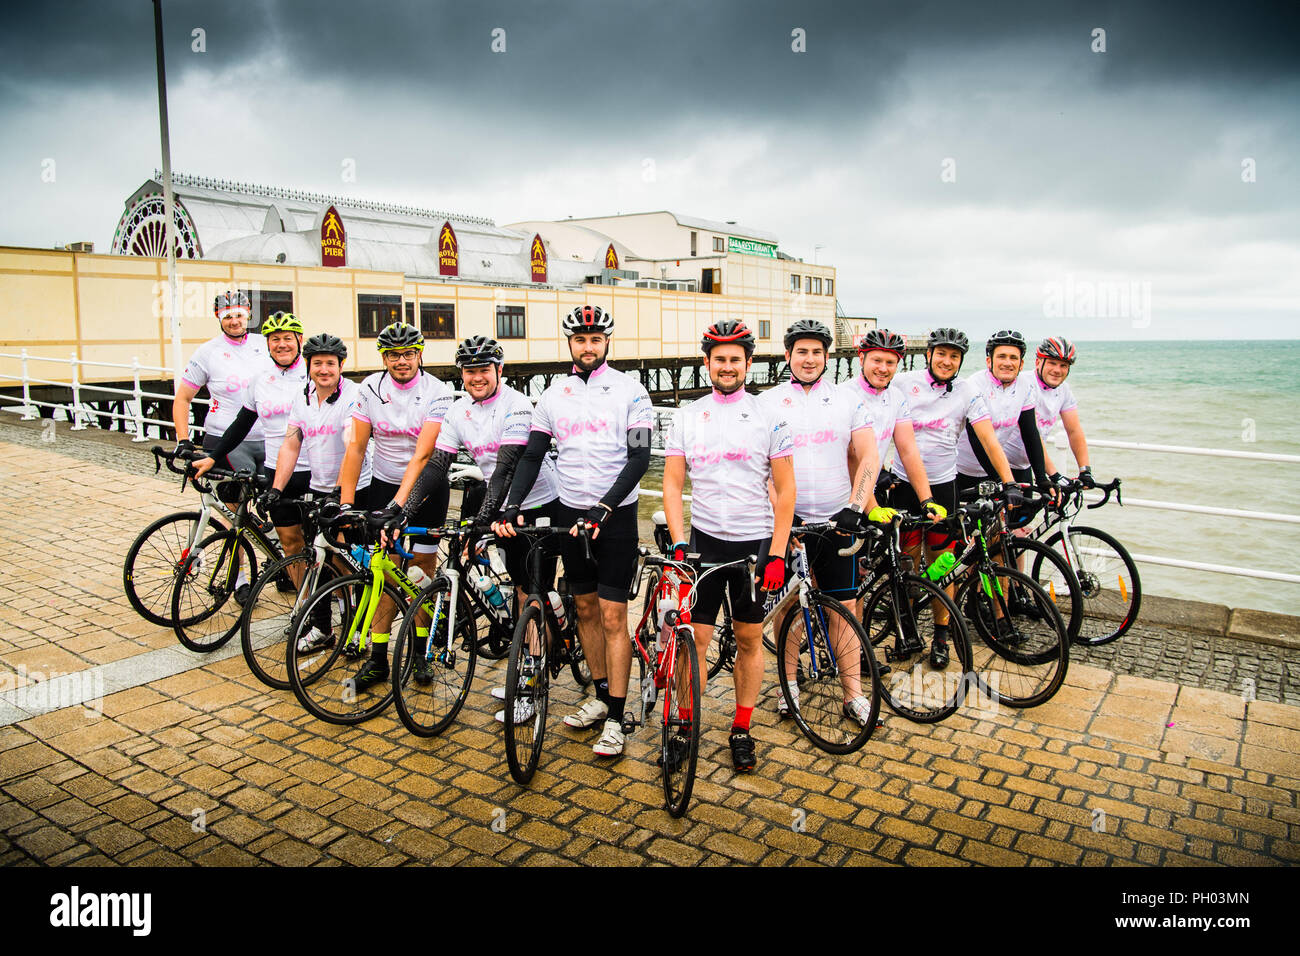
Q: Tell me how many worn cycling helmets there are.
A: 12